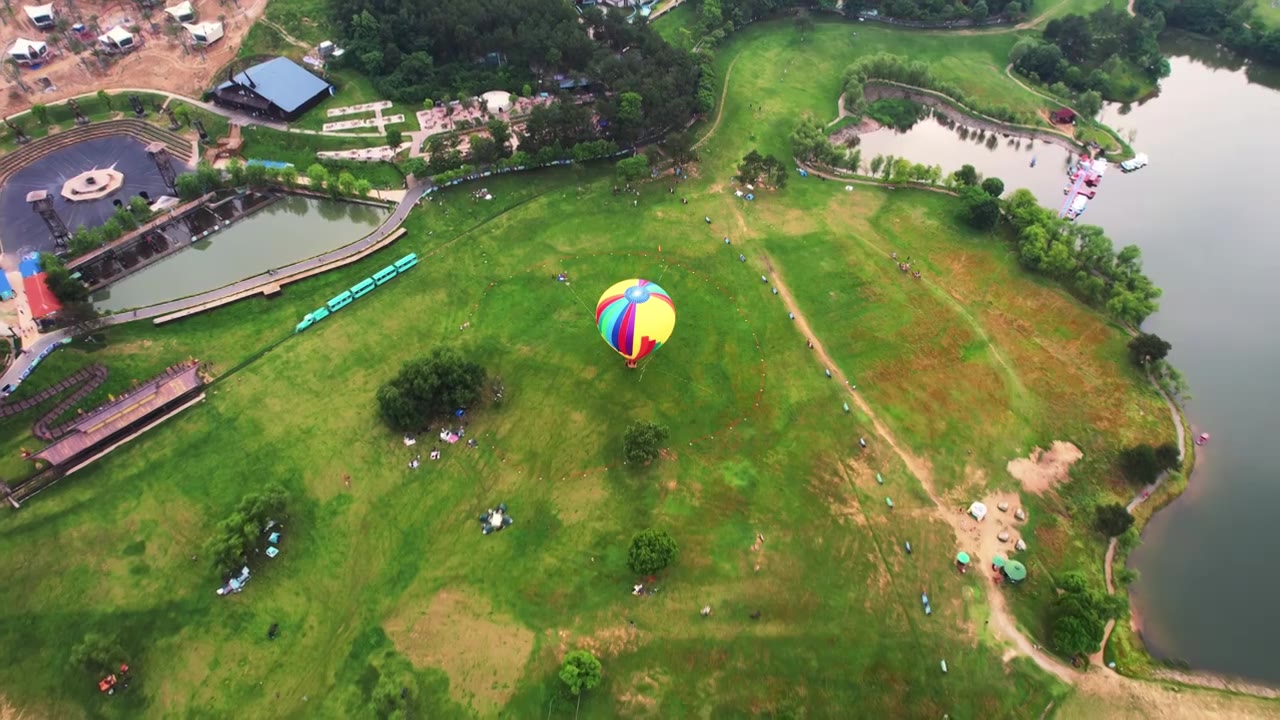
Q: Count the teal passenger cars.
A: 4